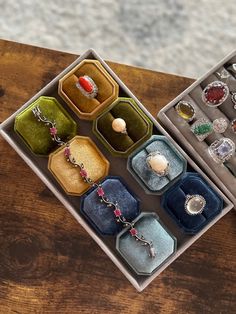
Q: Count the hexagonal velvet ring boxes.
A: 8